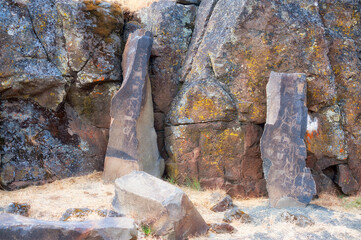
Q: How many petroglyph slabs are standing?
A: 2